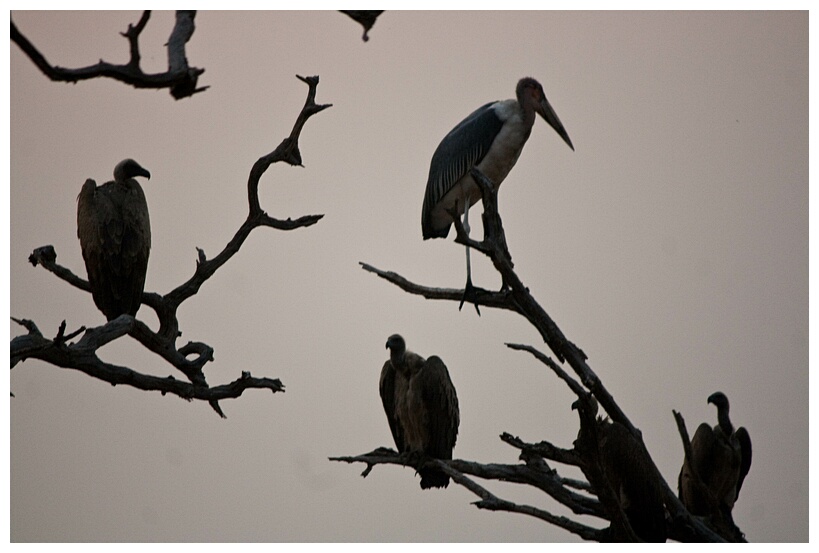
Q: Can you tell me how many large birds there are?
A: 5